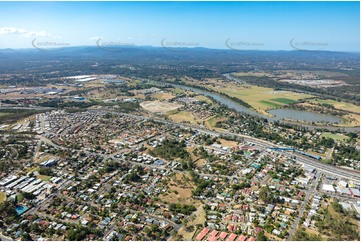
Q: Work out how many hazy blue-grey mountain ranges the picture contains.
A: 1